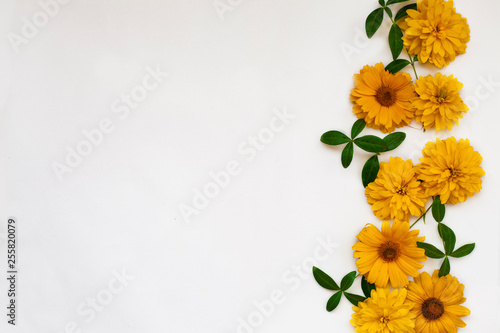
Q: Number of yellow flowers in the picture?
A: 8